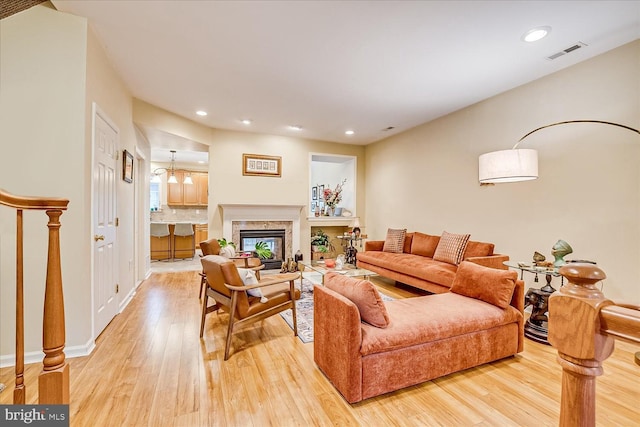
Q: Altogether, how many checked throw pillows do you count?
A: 2